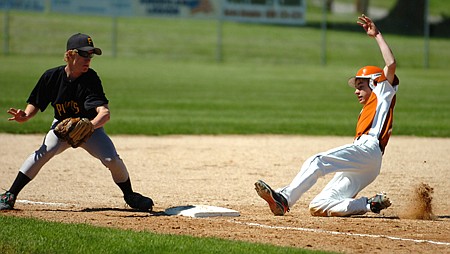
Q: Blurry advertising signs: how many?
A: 4